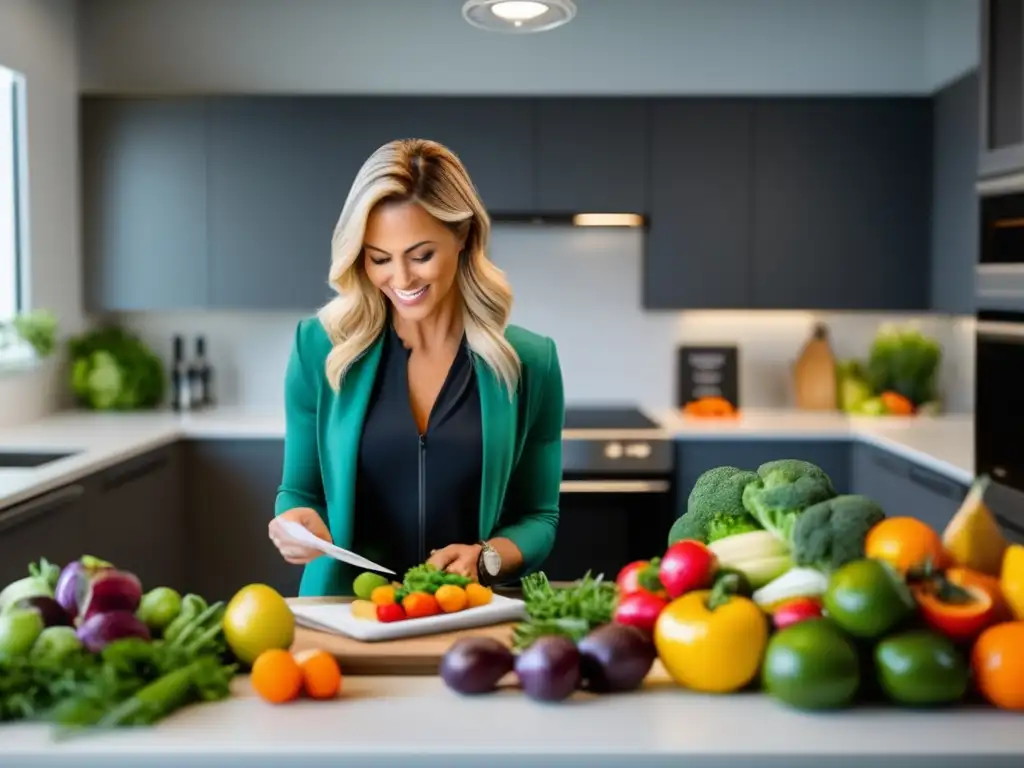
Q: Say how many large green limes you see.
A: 3